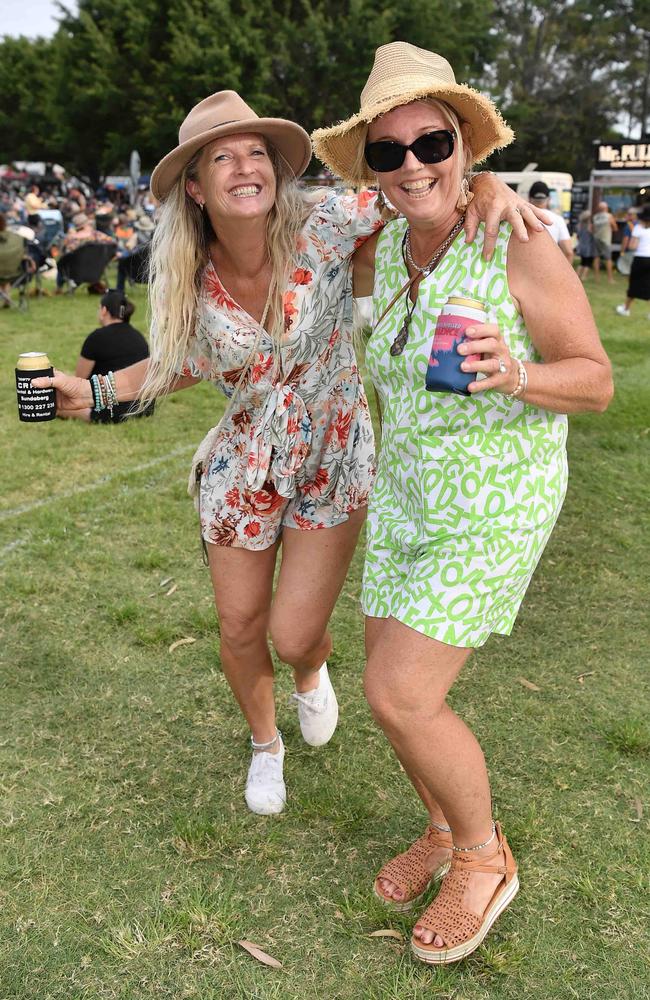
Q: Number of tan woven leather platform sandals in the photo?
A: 2